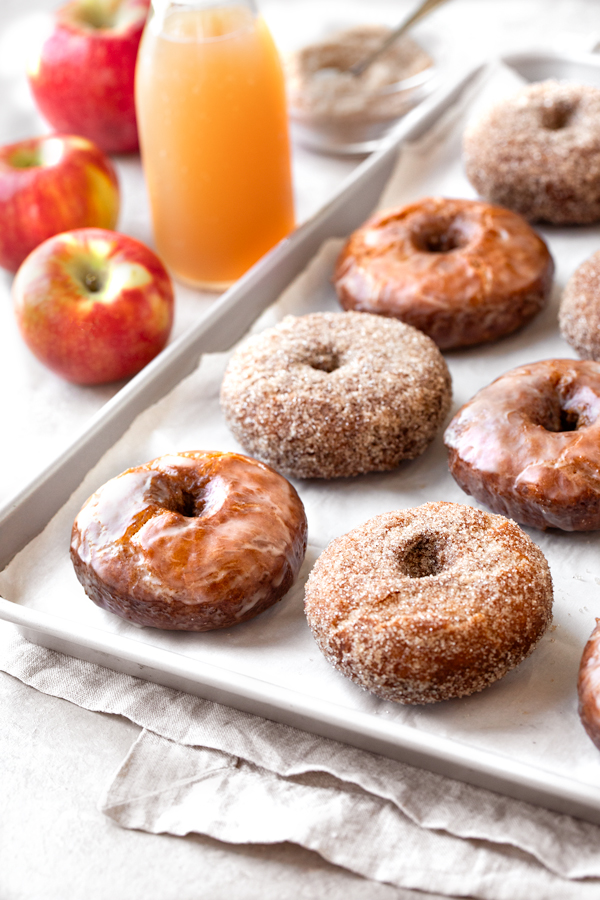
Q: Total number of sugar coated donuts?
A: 4